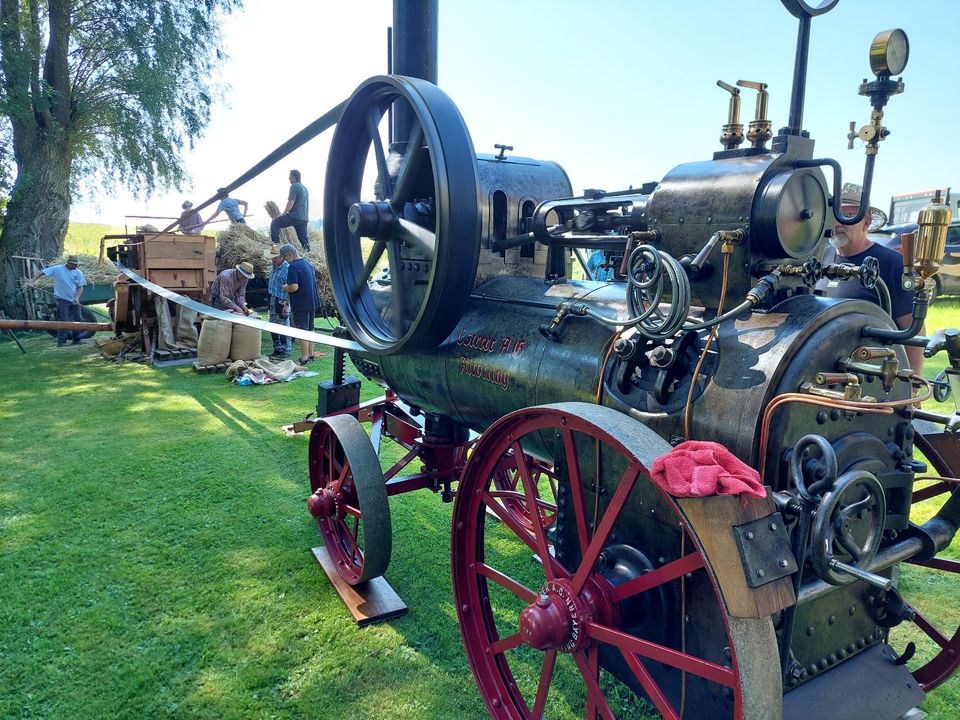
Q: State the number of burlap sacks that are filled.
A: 2